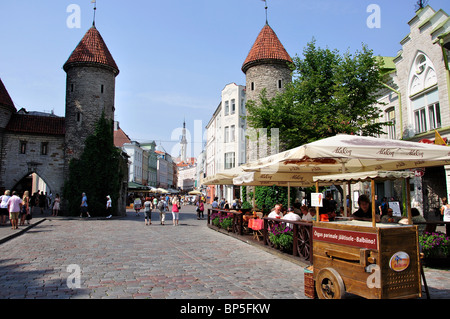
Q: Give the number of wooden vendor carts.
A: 1